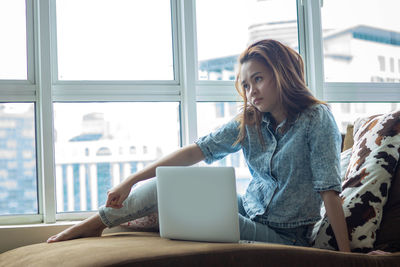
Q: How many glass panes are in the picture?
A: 8